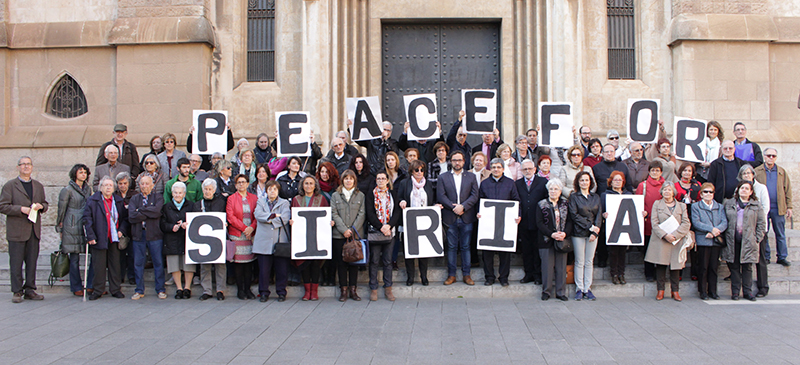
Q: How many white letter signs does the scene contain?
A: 13